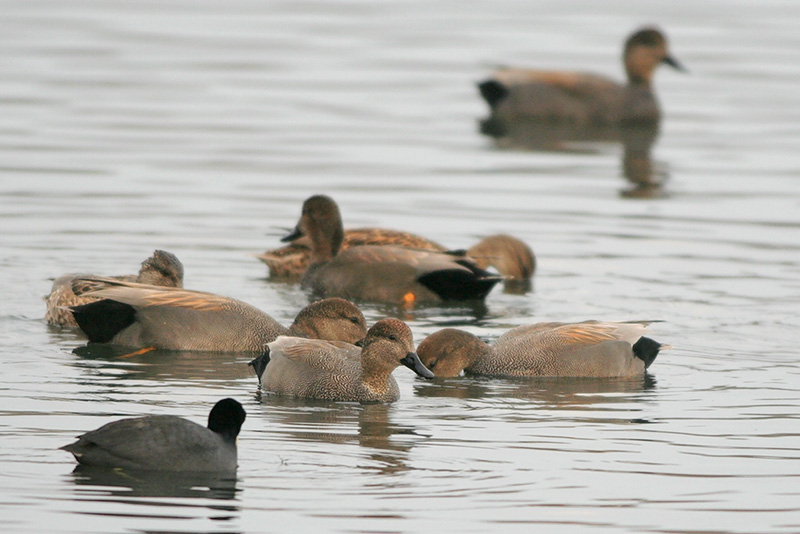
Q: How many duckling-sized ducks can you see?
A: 0